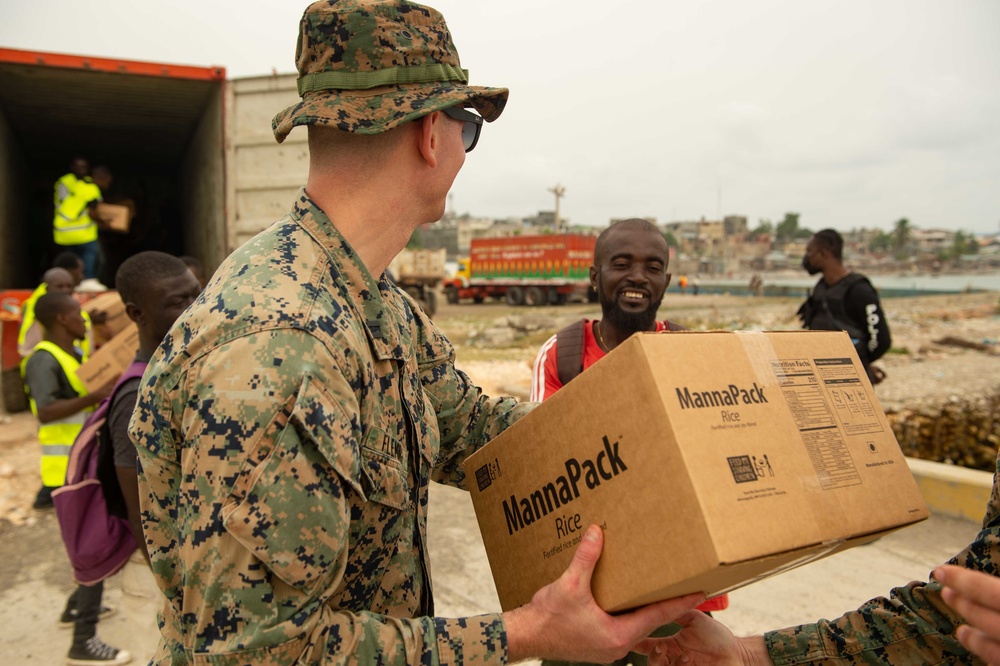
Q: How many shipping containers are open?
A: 1